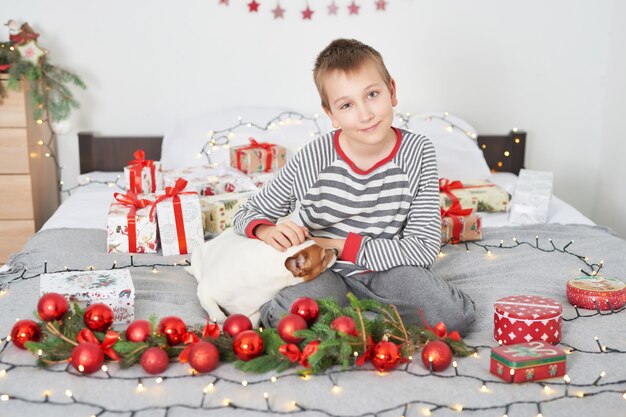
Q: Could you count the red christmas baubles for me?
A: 15